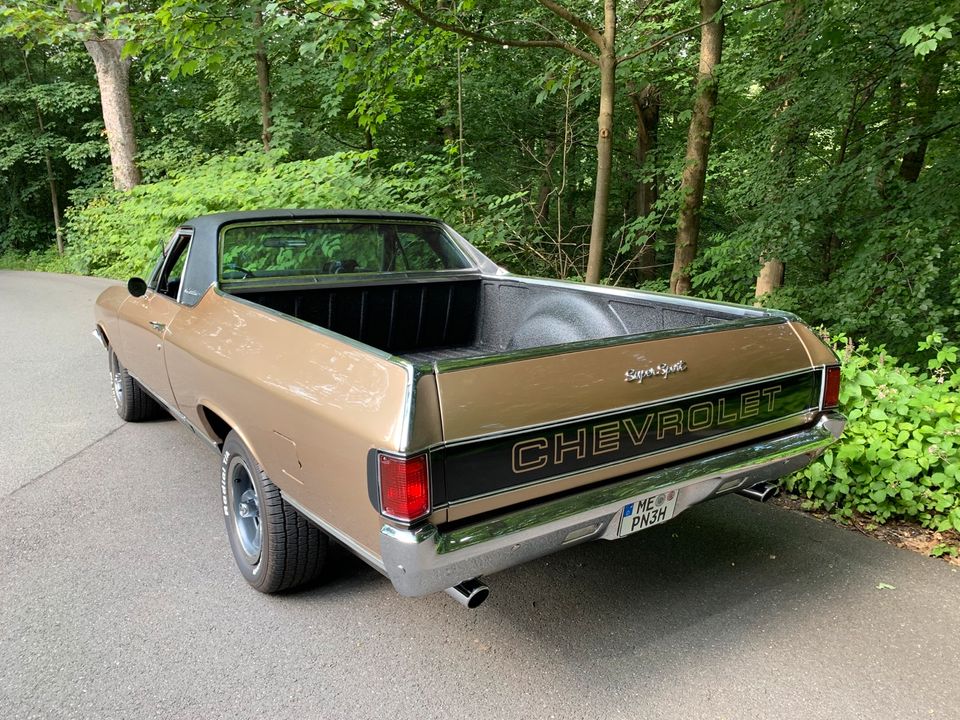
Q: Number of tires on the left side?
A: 2